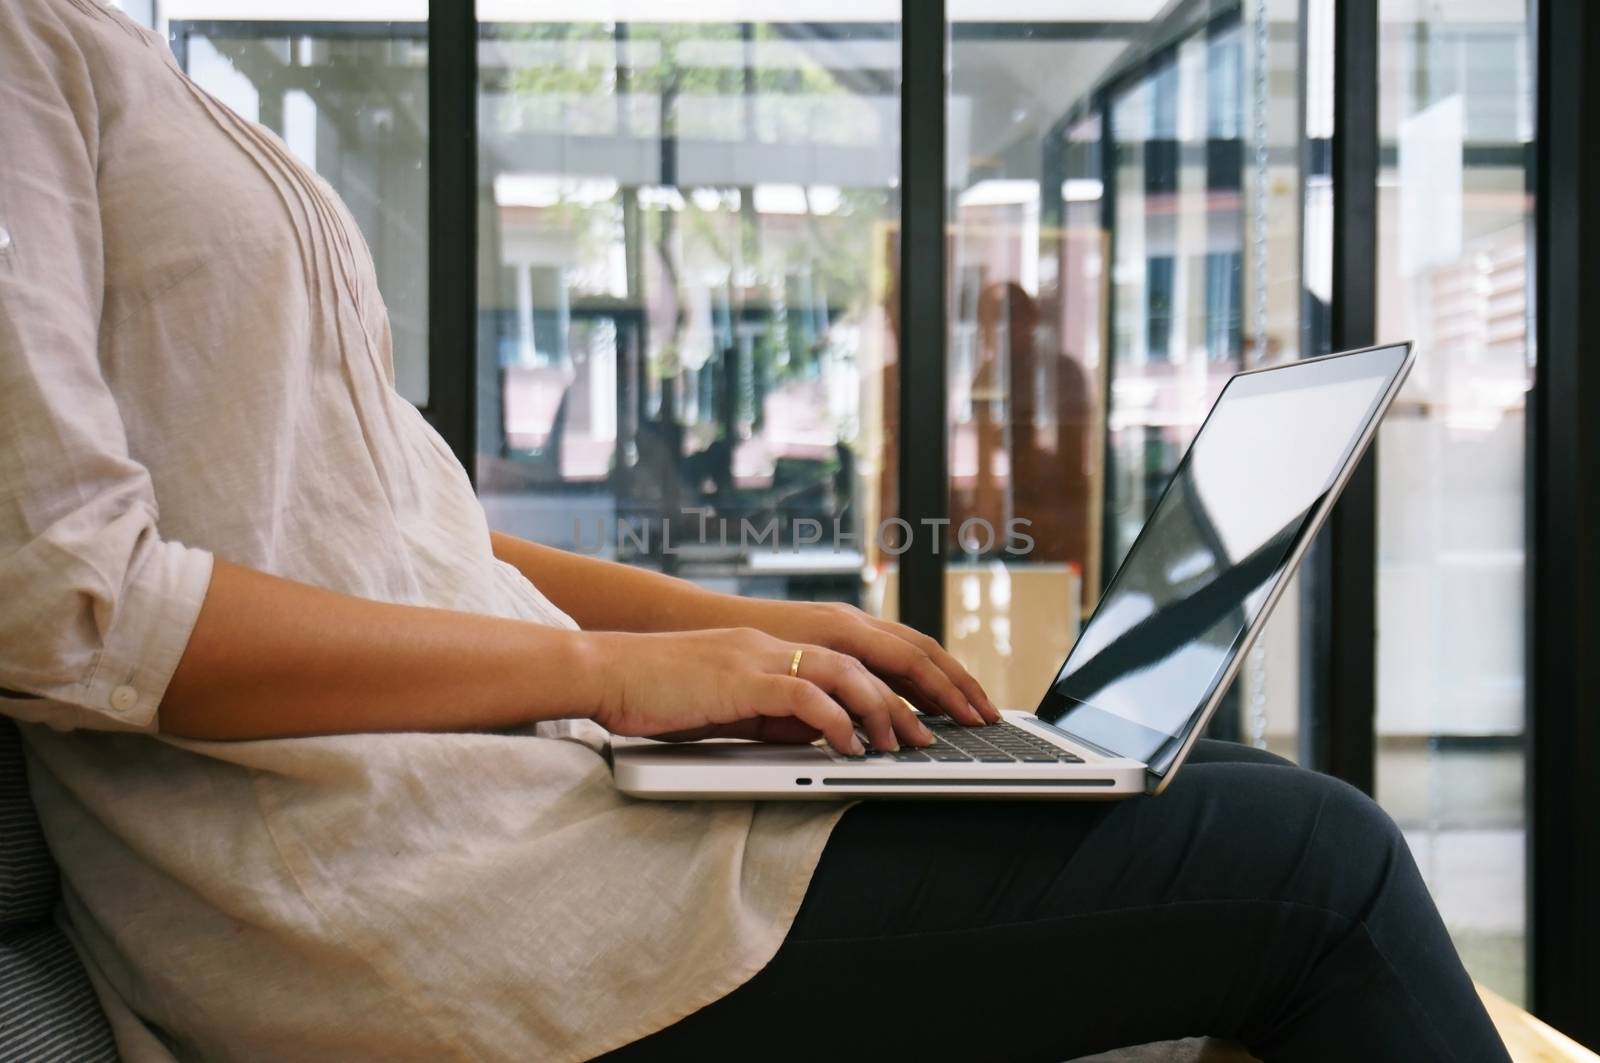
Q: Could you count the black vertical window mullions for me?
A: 4